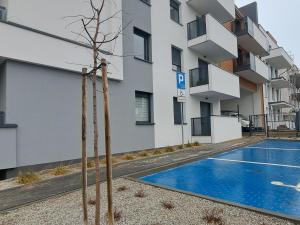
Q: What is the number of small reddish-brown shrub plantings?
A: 6